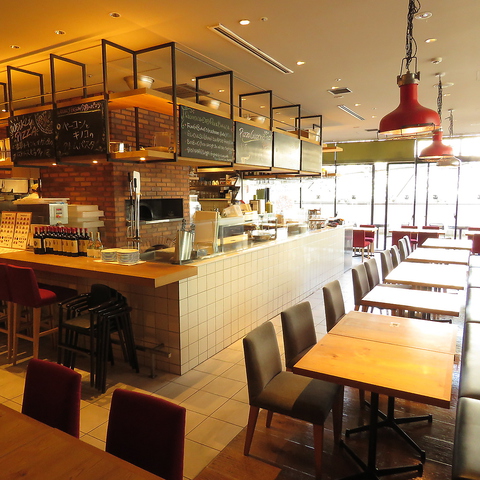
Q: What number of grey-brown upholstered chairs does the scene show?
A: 9